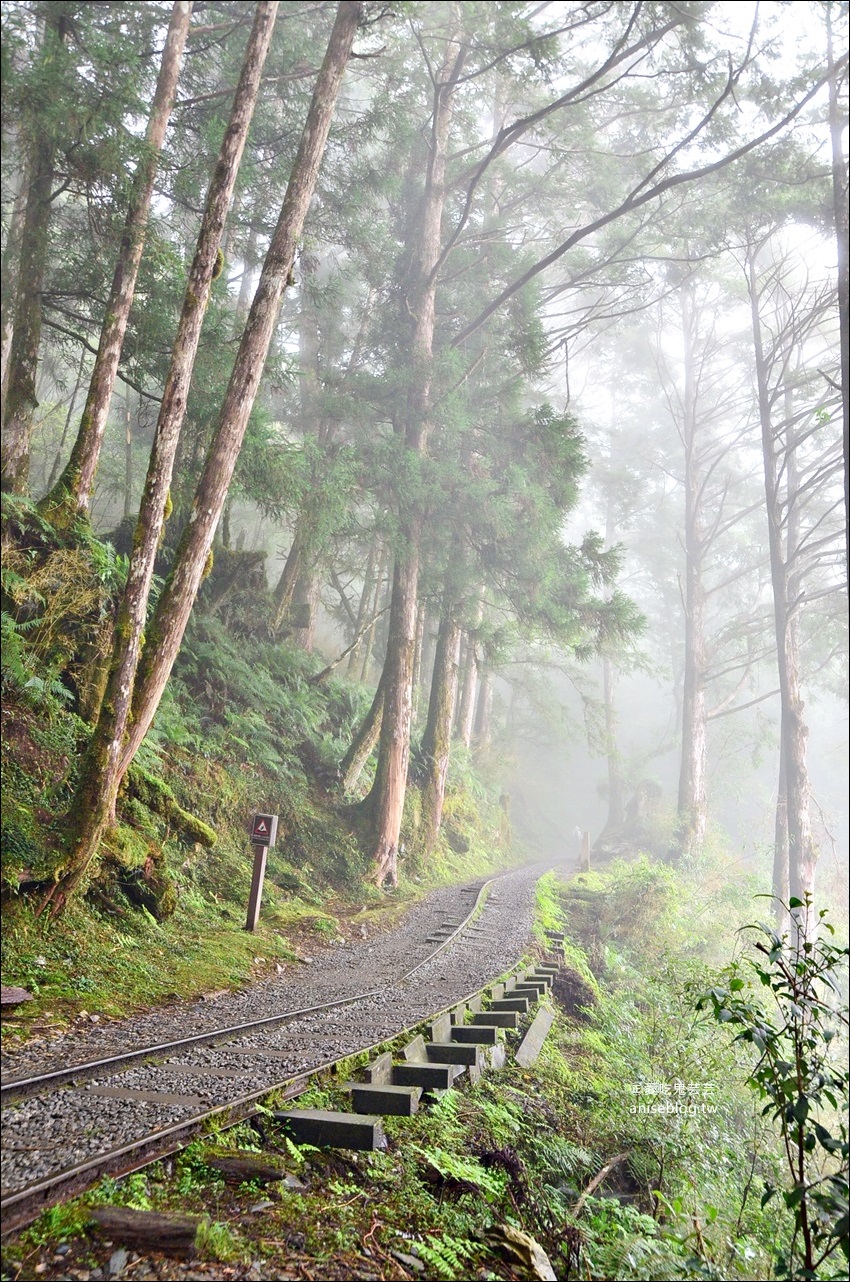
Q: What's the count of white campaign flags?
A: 0